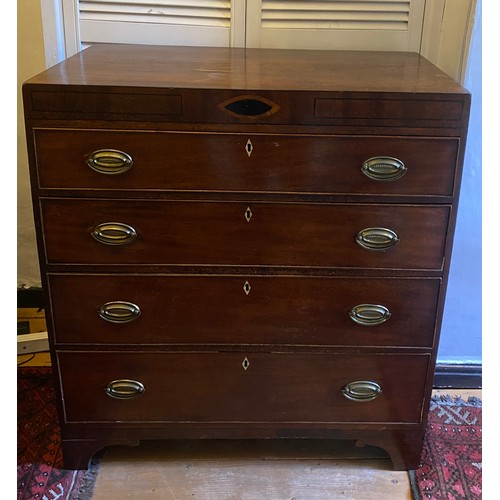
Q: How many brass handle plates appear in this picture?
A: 8